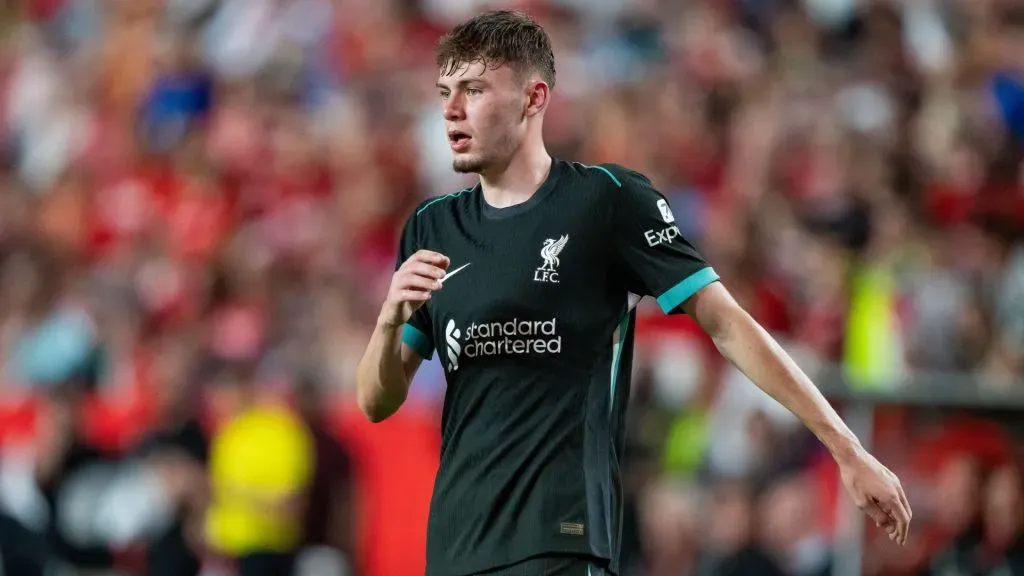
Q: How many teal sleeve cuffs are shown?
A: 2